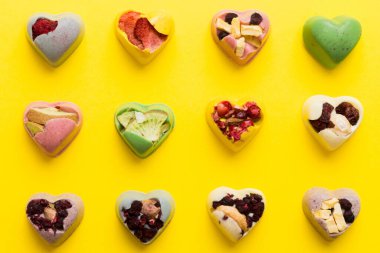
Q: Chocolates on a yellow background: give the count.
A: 12